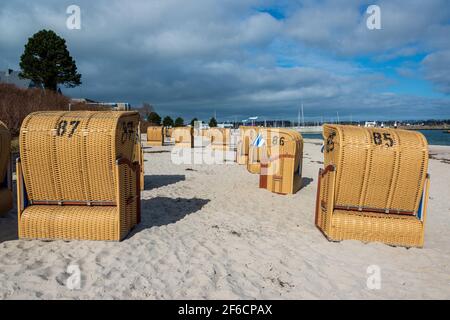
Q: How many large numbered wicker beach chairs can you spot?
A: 3